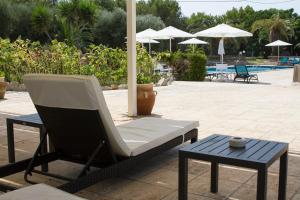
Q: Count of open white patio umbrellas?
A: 6